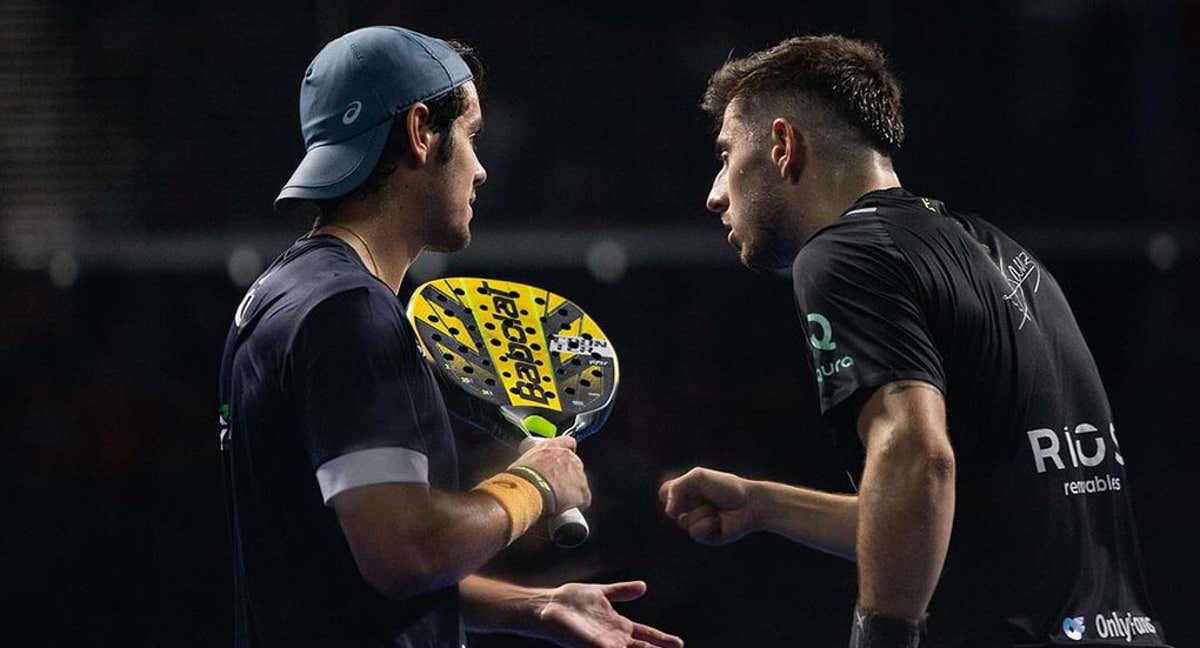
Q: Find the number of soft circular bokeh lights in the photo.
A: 5